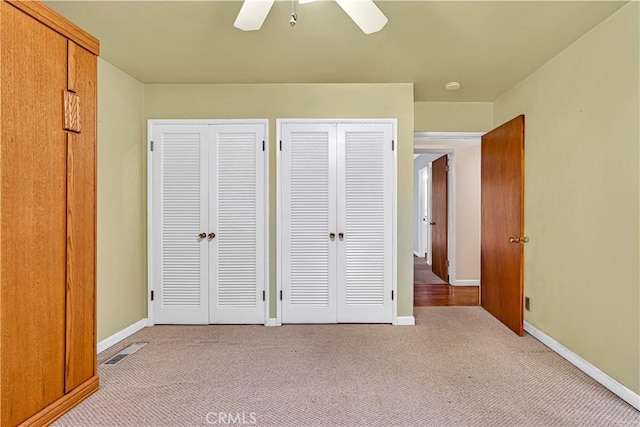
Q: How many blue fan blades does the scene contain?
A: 0